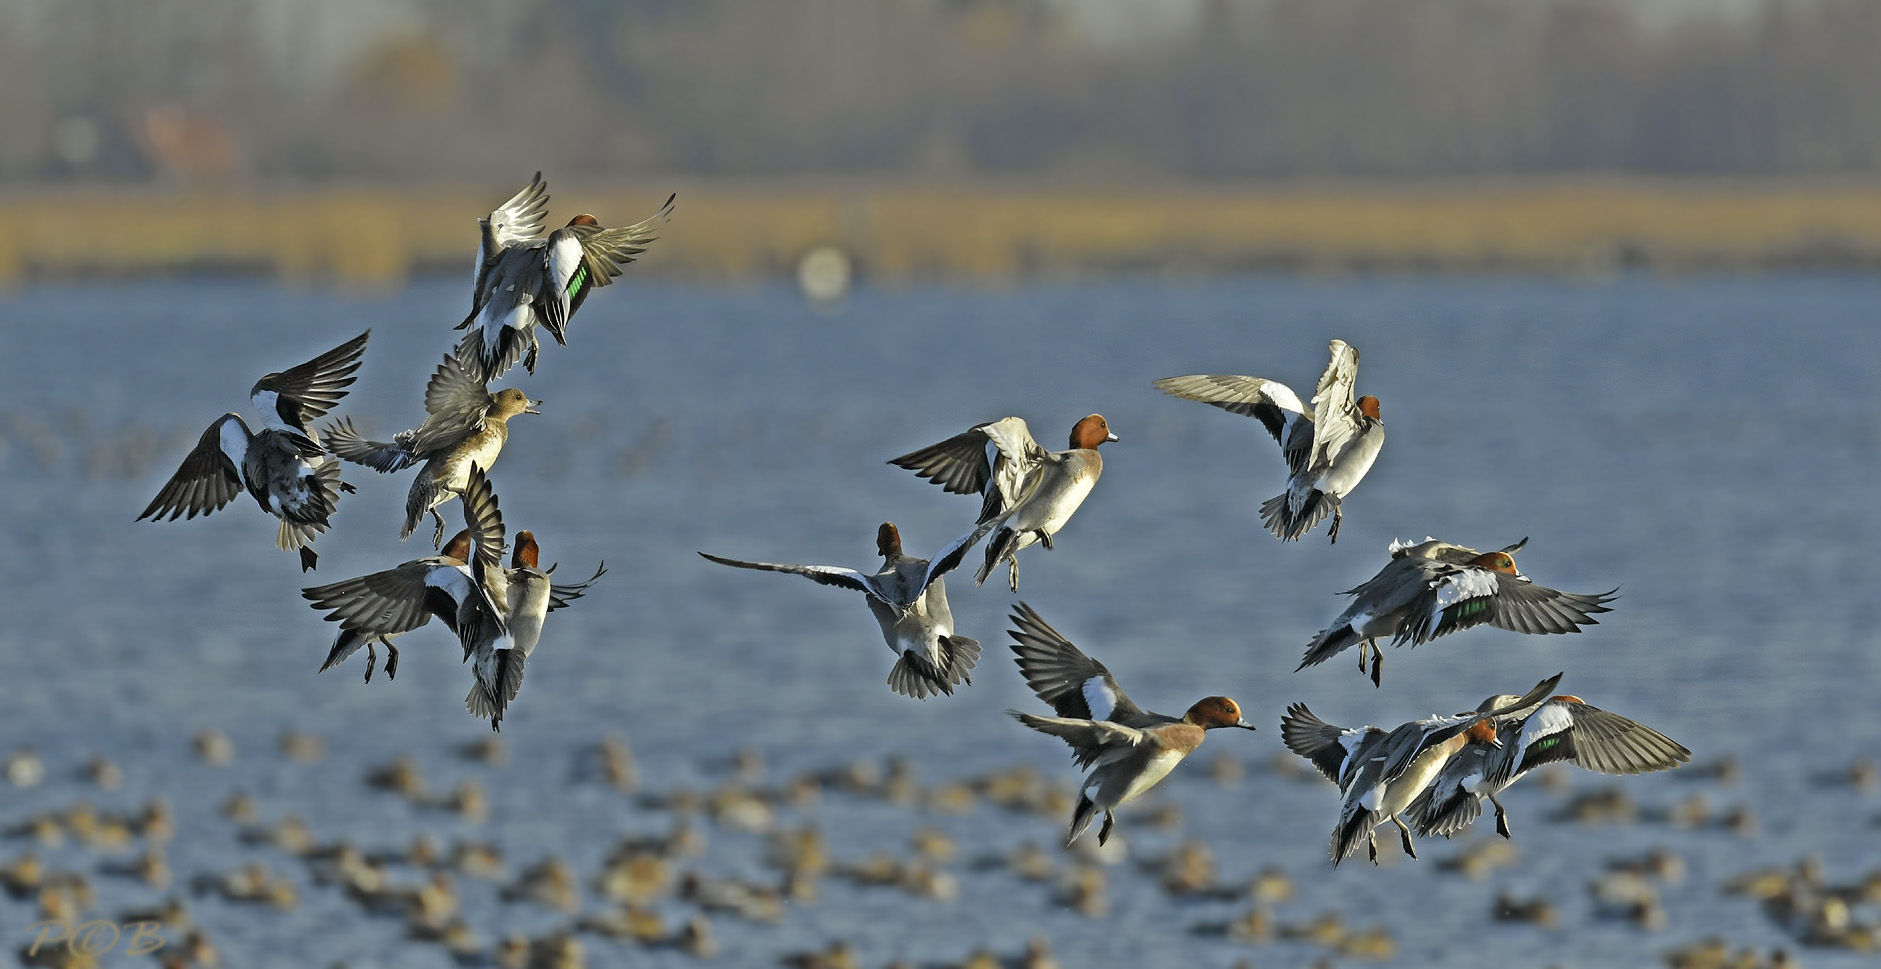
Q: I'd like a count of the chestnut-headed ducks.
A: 10